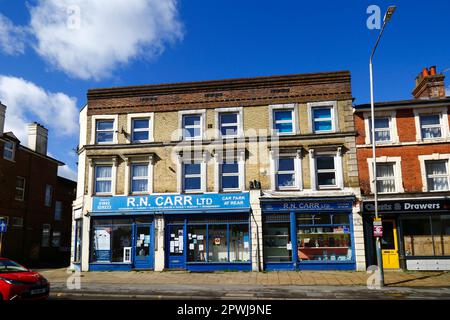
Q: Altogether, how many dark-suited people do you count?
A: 0